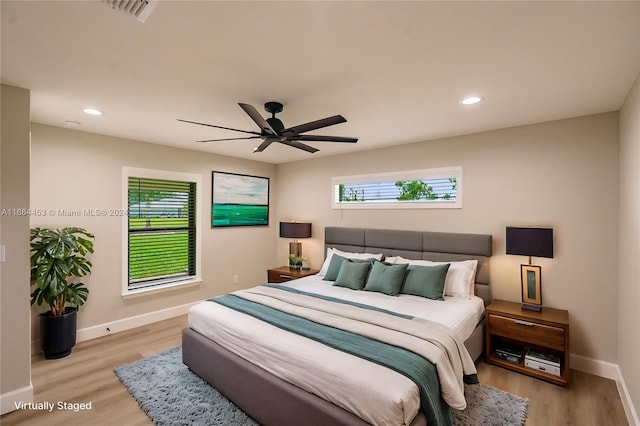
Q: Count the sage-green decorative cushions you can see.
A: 4